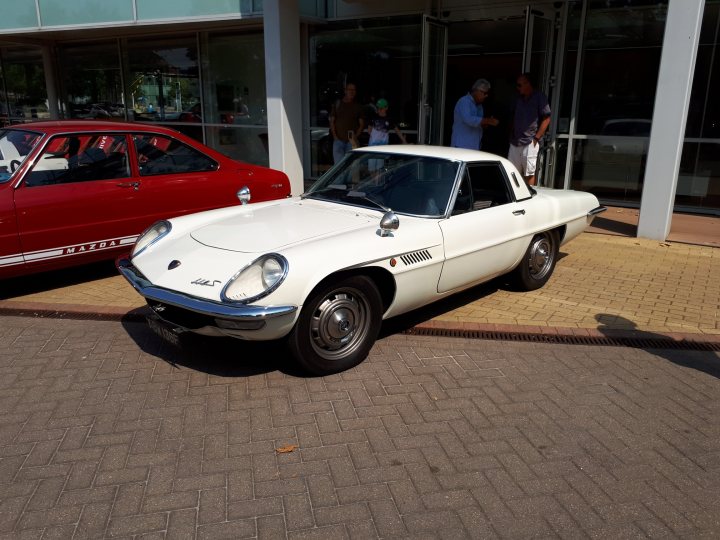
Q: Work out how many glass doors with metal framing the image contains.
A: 2